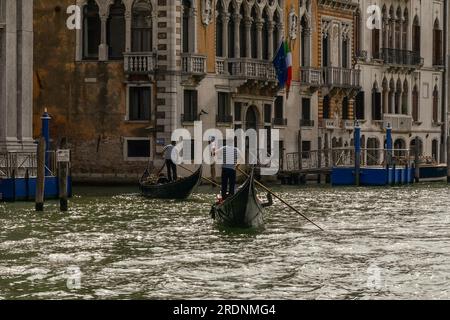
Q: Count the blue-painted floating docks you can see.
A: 2